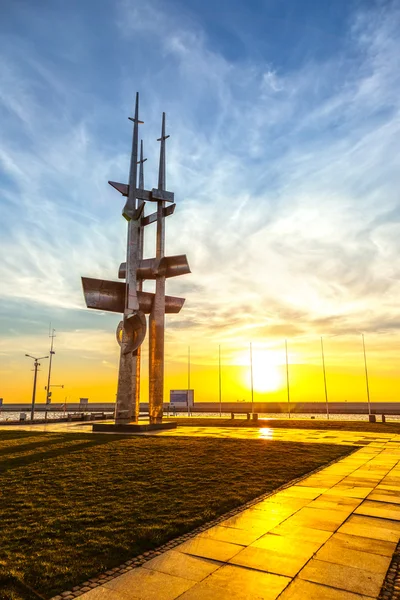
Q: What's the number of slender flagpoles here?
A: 6